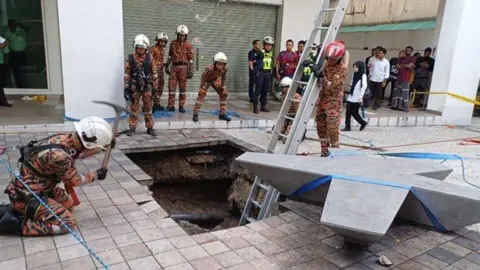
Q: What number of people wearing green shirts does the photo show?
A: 2